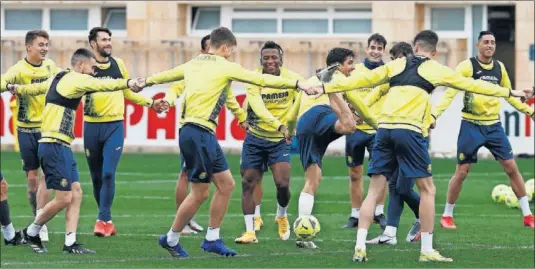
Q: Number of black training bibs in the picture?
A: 4